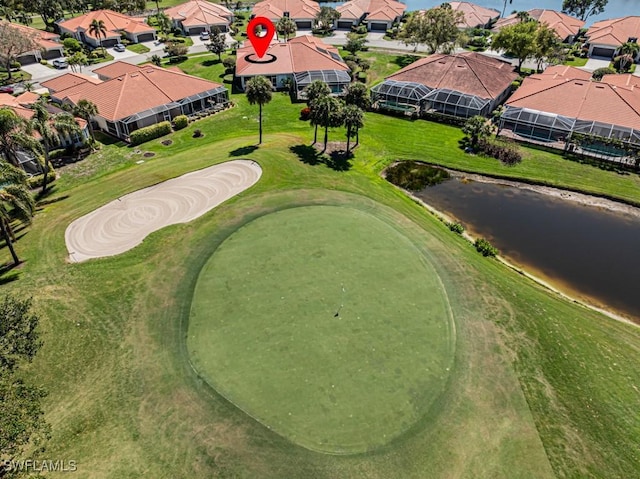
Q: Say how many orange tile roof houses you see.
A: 13